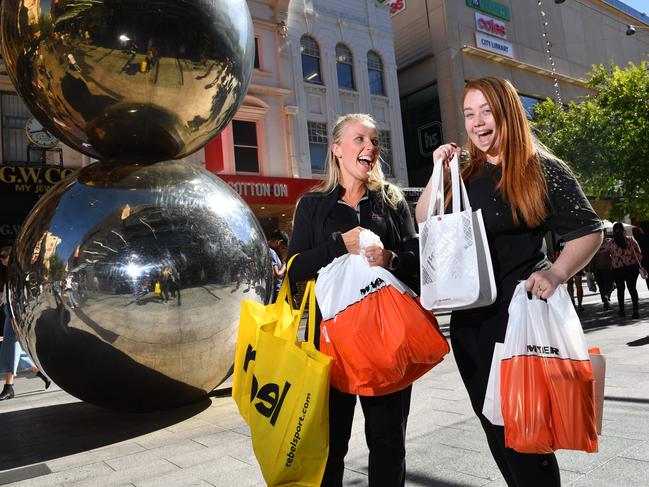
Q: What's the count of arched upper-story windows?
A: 3